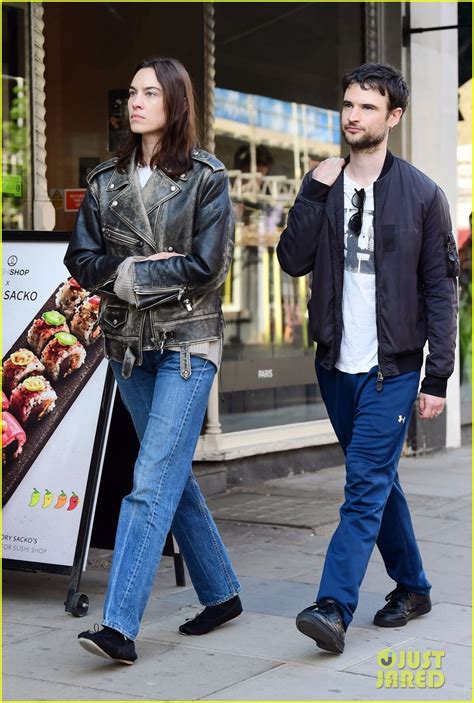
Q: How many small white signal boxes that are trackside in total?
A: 0